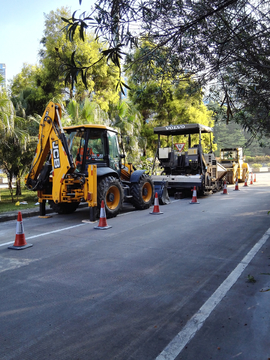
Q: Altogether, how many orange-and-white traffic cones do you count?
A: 9